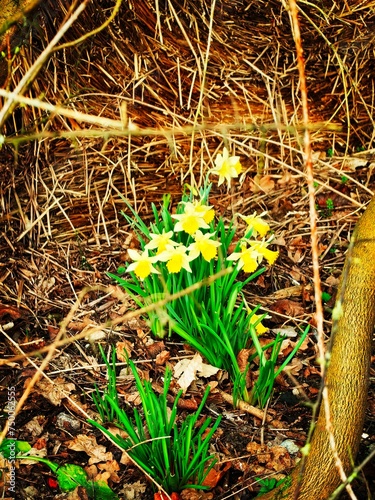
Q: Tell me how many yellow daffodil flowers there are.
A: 11